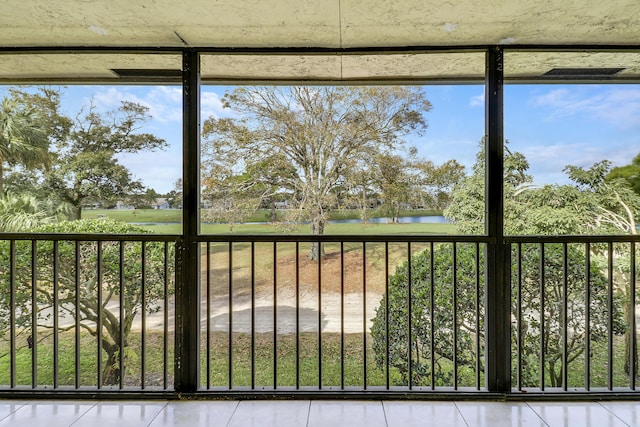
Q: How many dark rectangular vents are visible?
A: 2